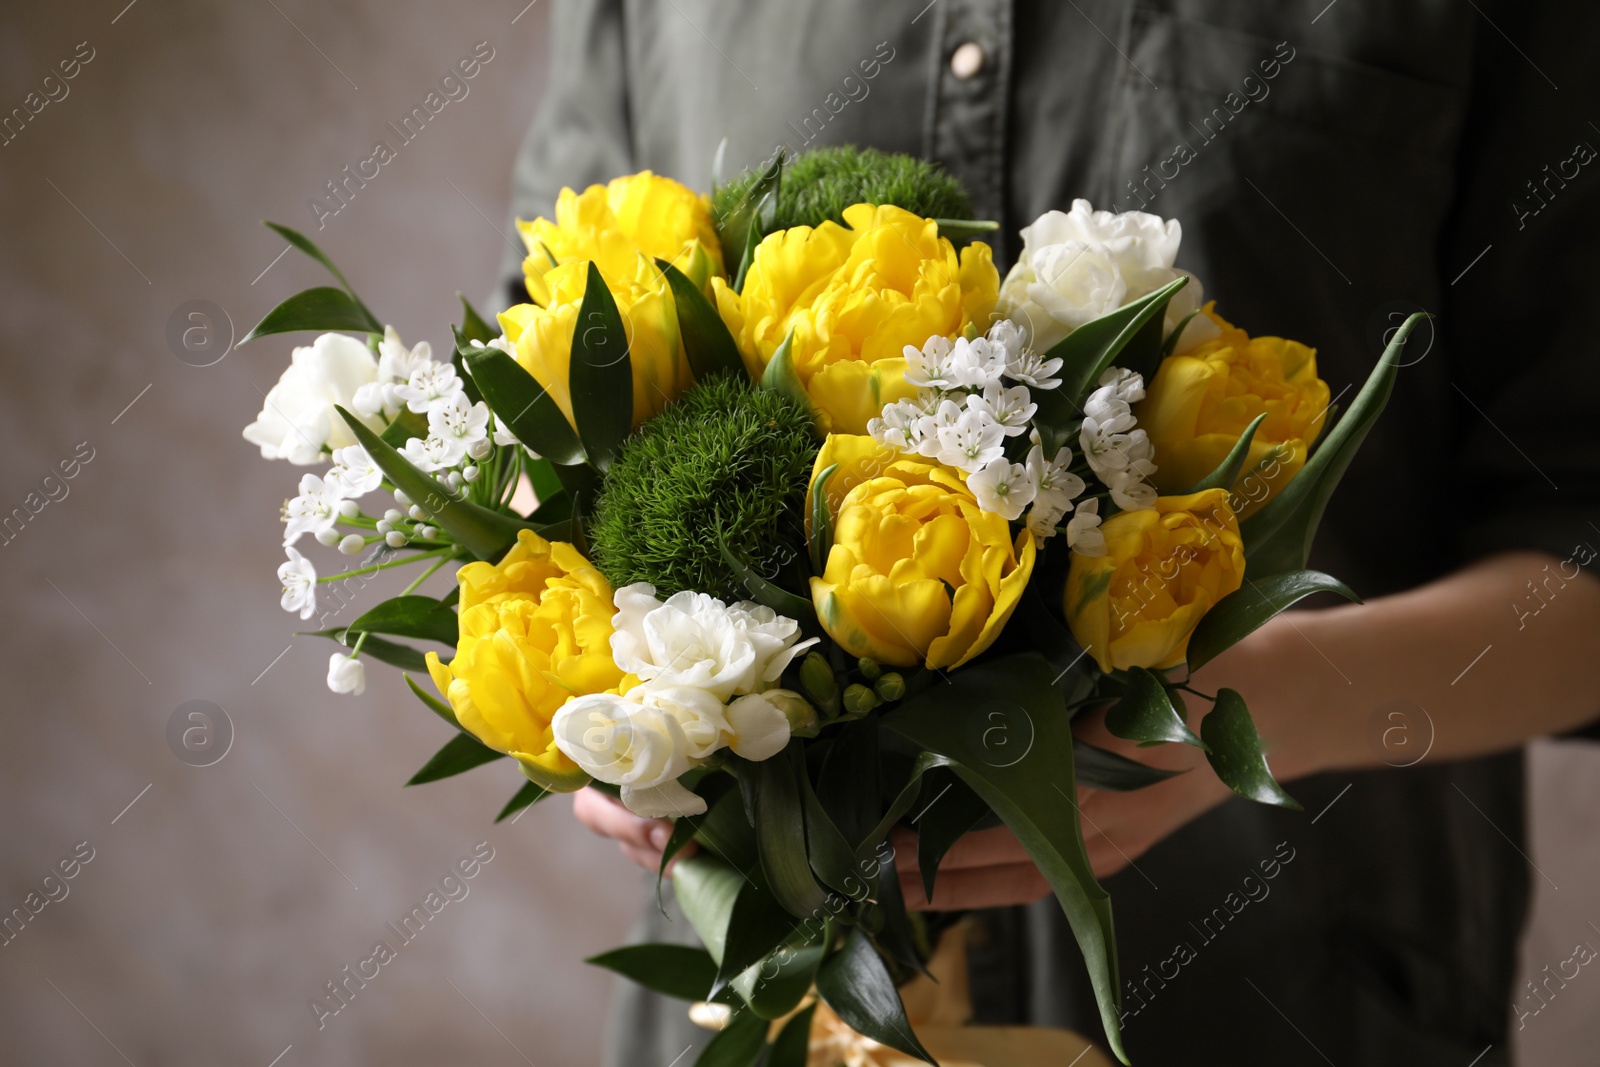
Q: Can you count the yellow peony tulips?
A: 7